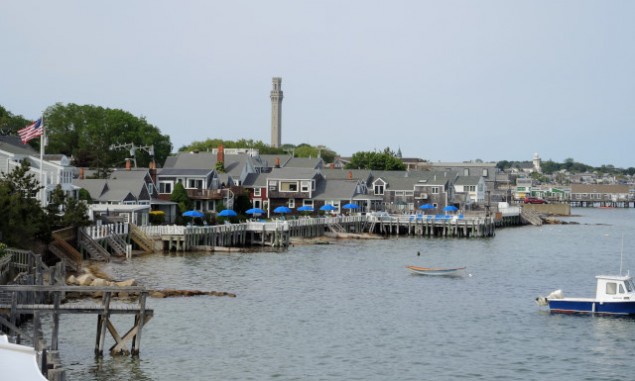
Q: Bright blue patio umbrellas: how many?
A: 9